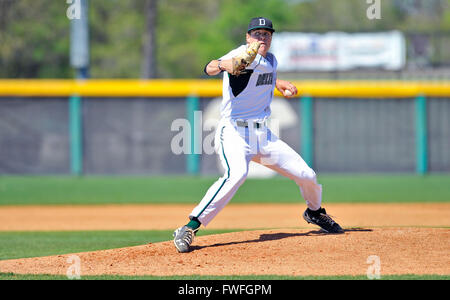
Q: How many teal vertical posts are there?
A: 4